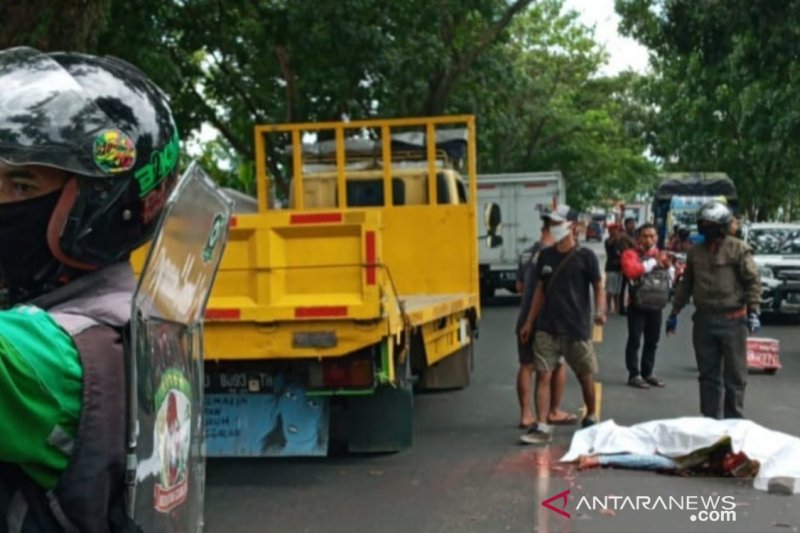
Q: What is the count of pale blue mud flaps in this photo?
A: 1